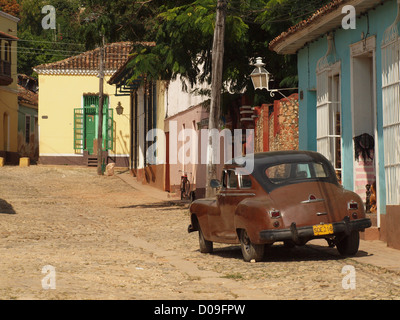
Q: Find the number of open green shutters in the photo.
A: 2